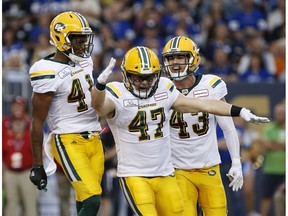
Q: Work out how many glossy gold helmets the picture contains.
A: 3